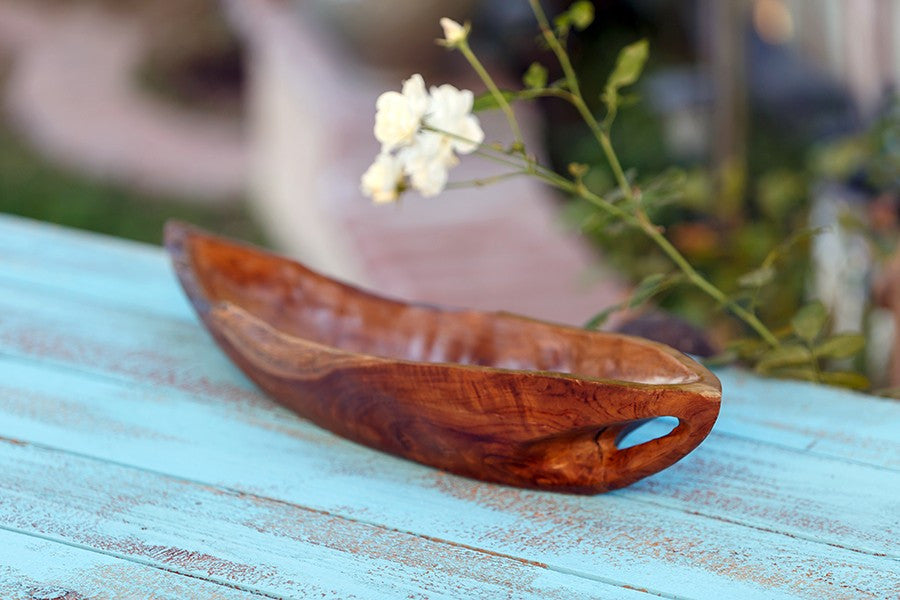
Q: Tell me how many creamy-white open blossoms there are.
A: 4